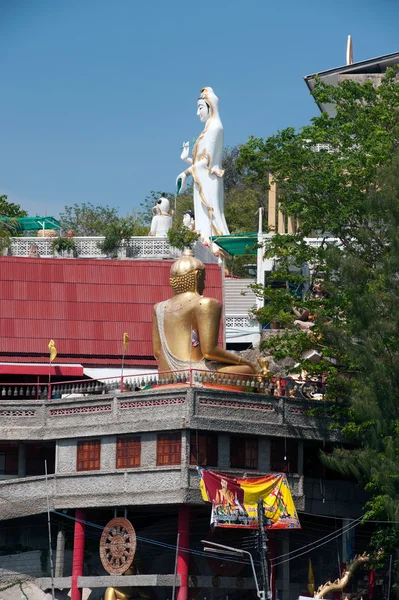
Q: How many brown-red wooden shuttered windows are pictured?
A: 6